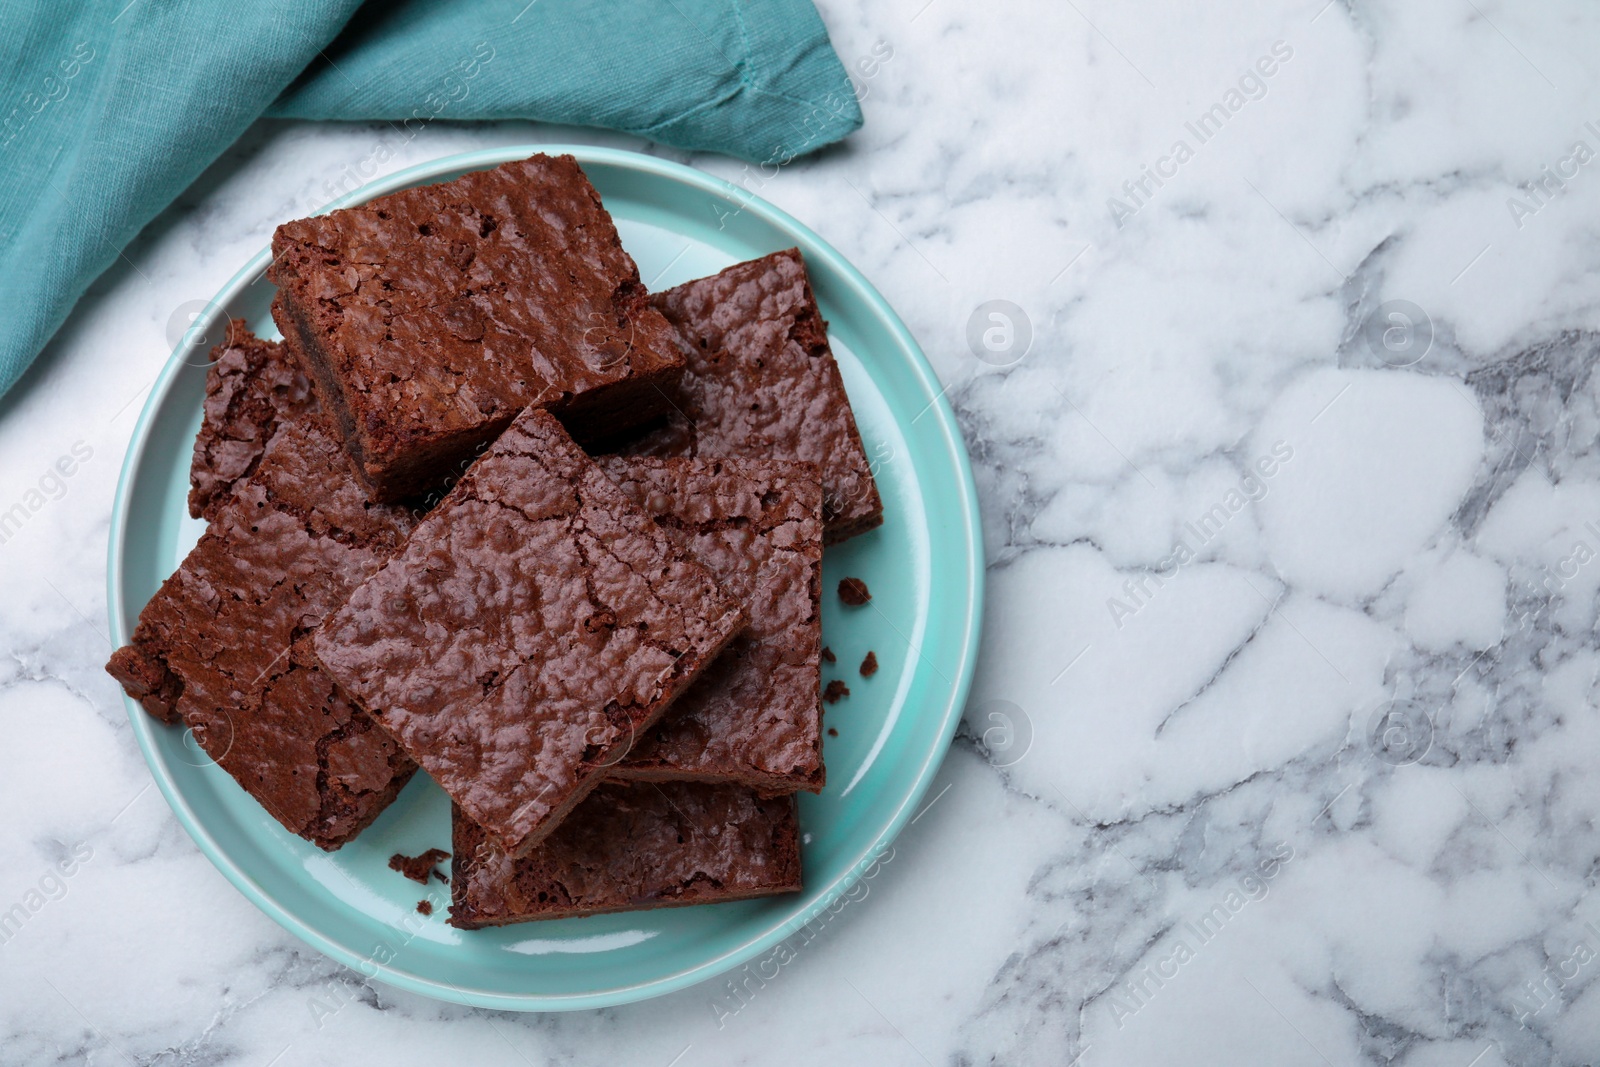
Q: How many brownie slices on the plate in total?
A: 7